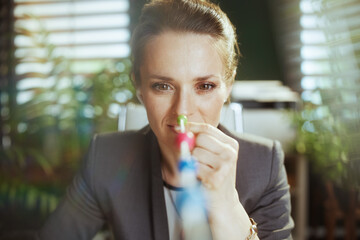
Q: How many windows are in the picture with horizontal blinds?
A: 2